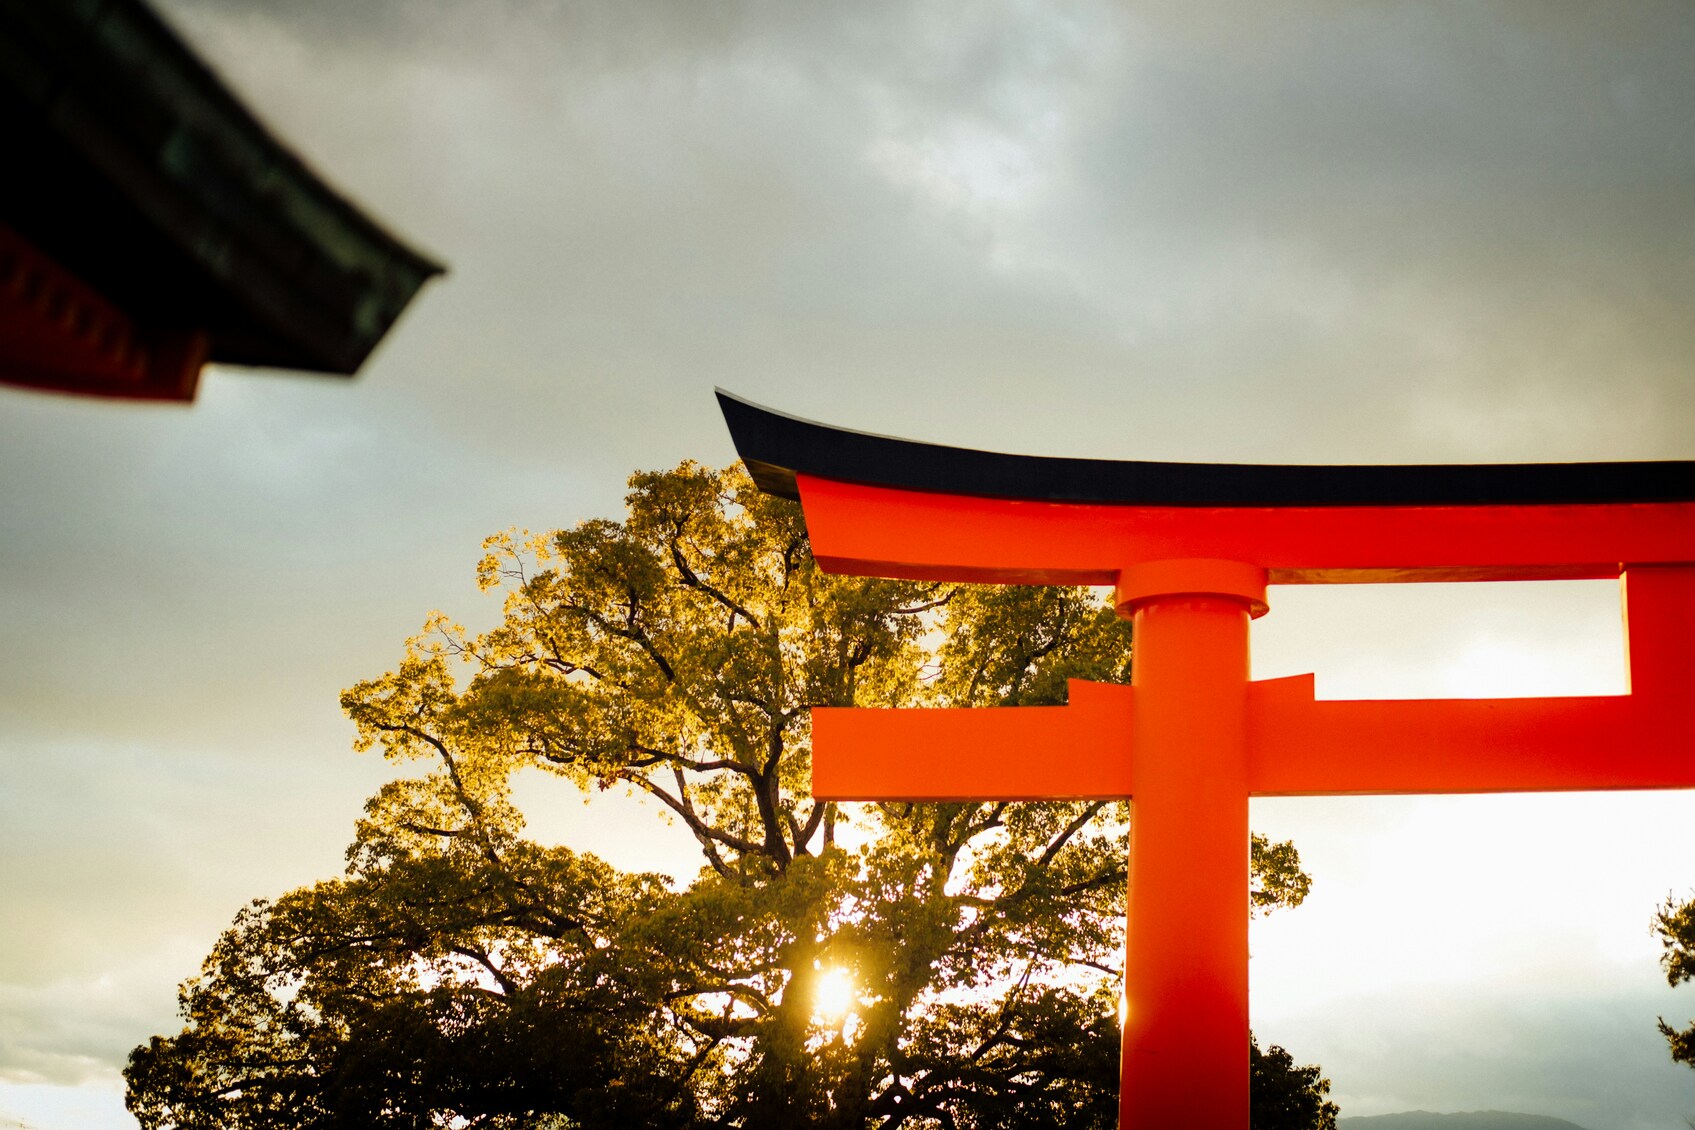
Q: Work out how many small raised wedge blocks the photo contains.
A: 2